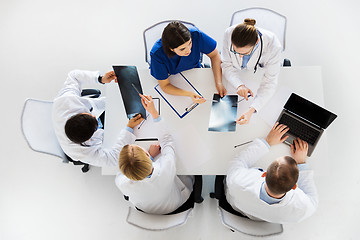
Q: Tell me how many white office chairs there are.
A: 5